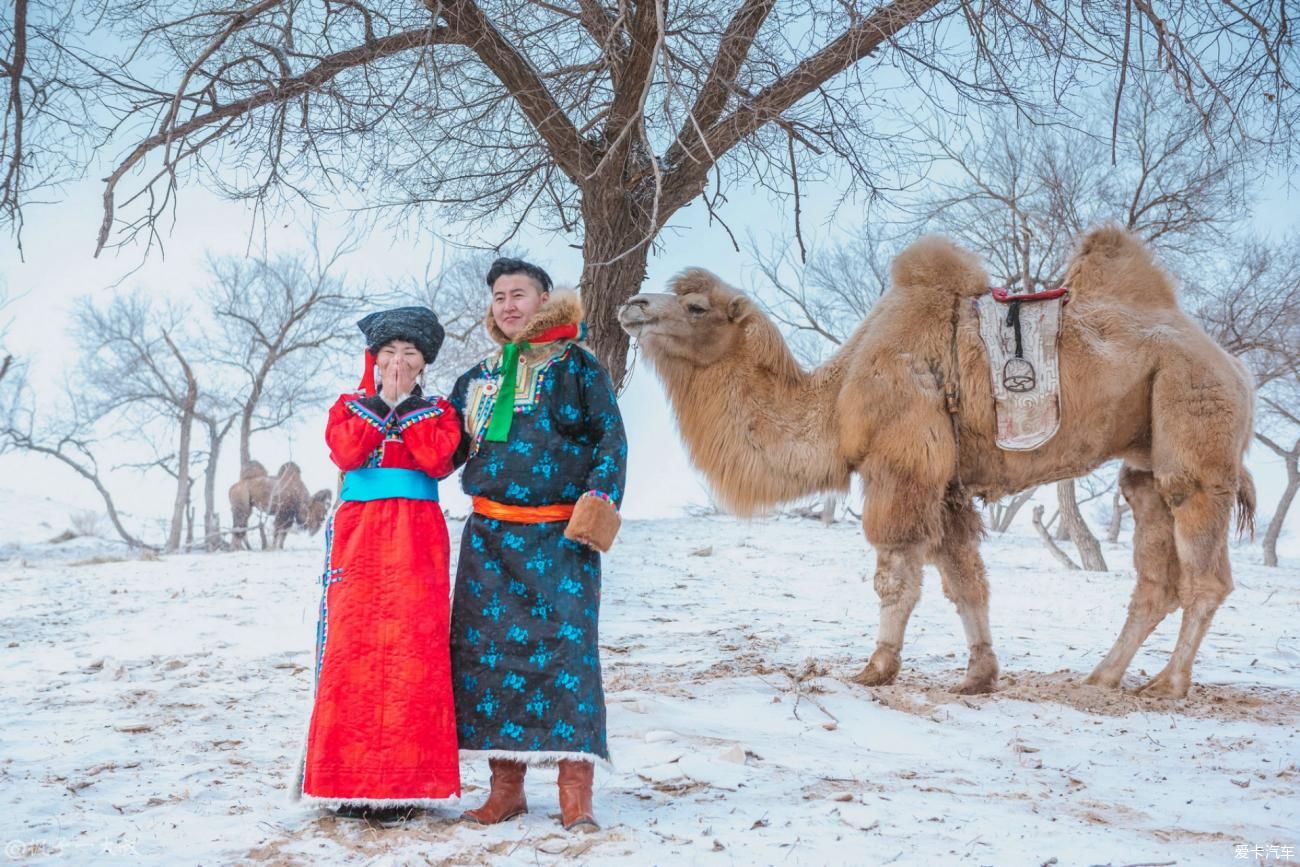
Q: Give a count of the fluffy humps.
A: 4